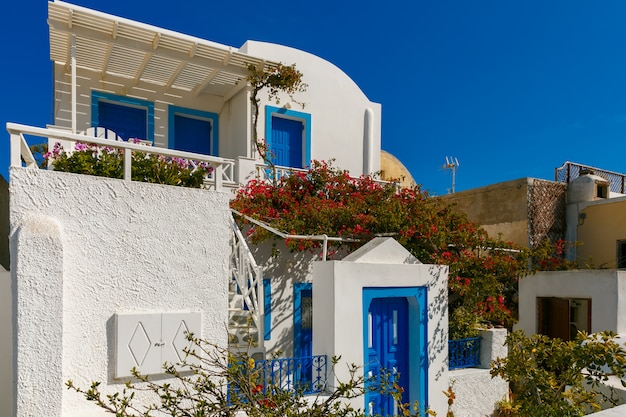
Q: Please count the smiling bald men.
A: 0